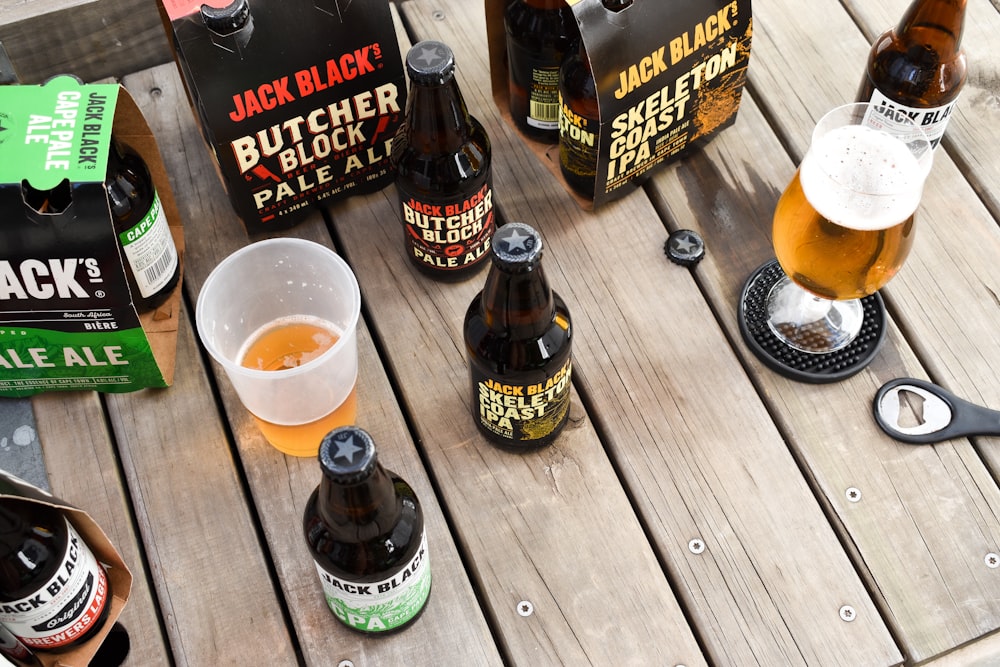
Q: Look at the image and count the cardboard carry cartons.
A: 4